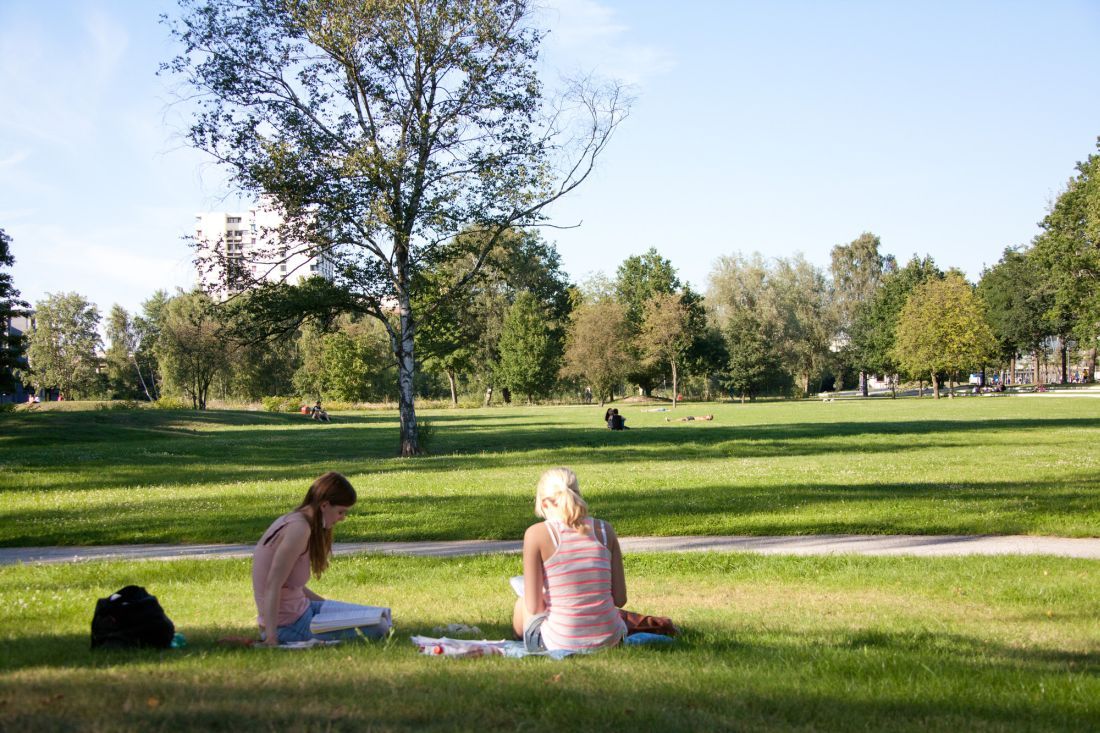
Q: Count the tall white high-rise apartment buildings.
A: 1